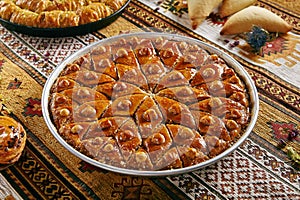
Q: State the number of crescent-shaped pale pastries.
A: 3